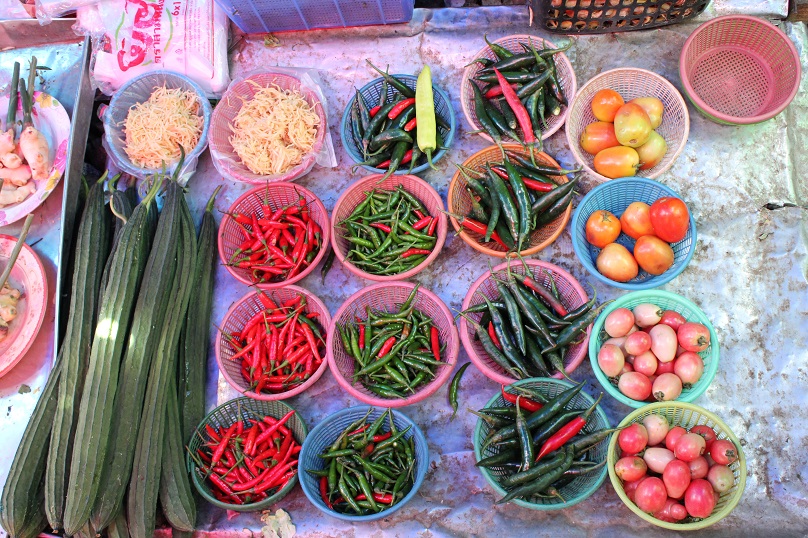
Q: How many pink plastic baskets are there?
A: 9